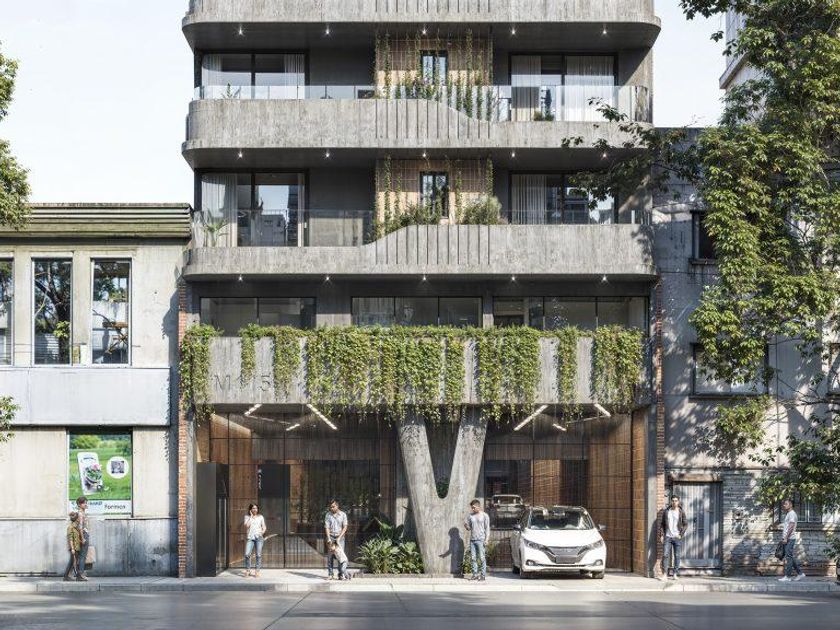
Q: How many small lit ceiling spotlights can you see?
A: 15